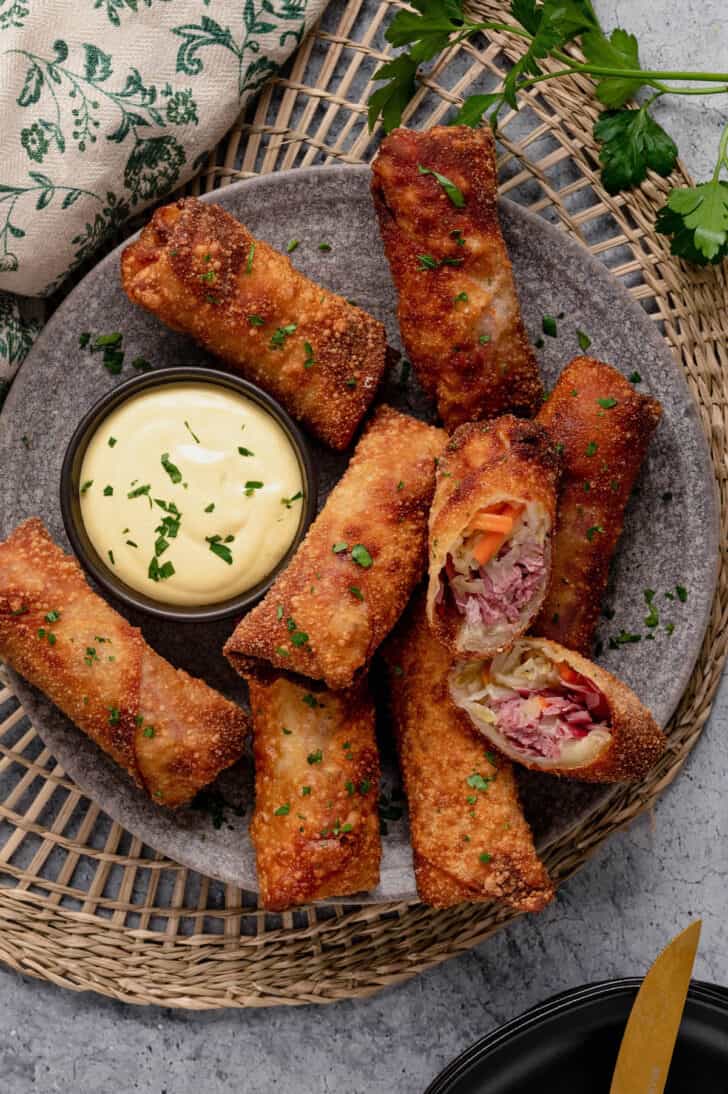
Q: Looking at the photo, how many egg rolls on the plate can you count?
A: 8